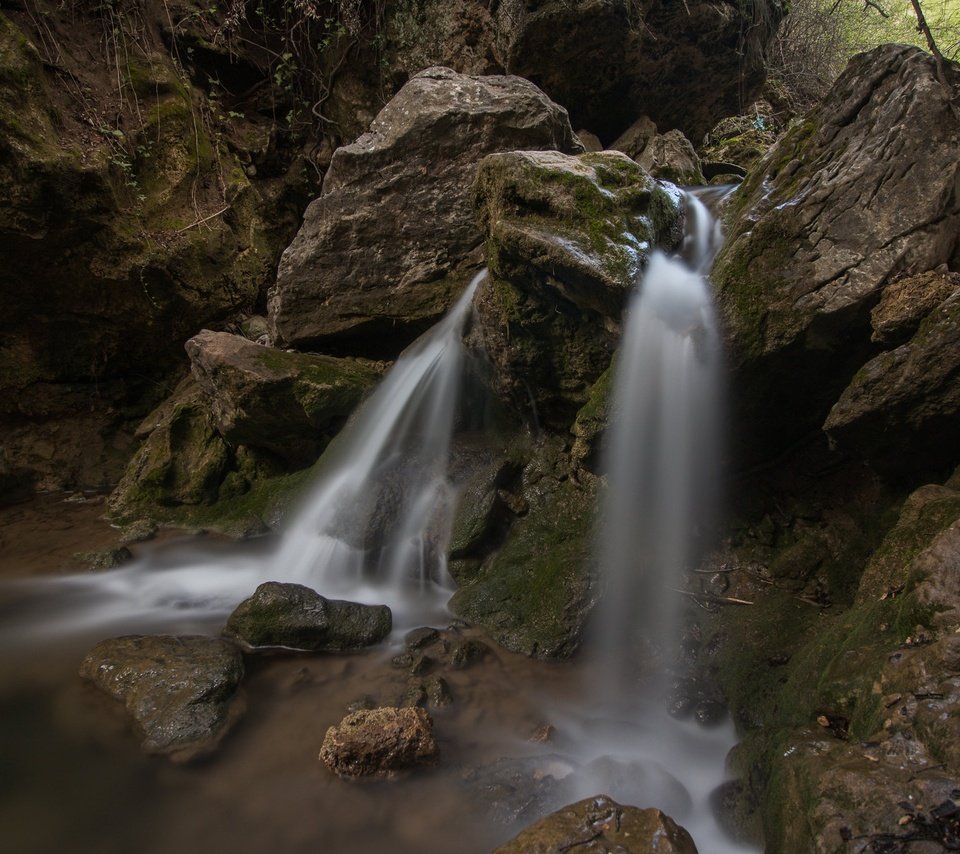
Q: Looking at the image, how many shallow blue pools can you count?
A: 0